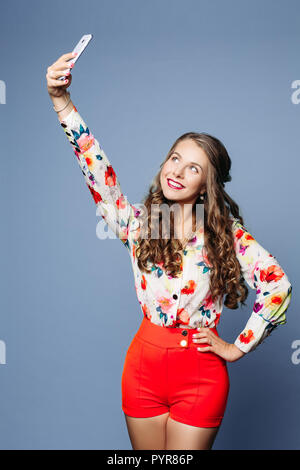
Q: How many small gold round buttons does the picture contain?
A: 2